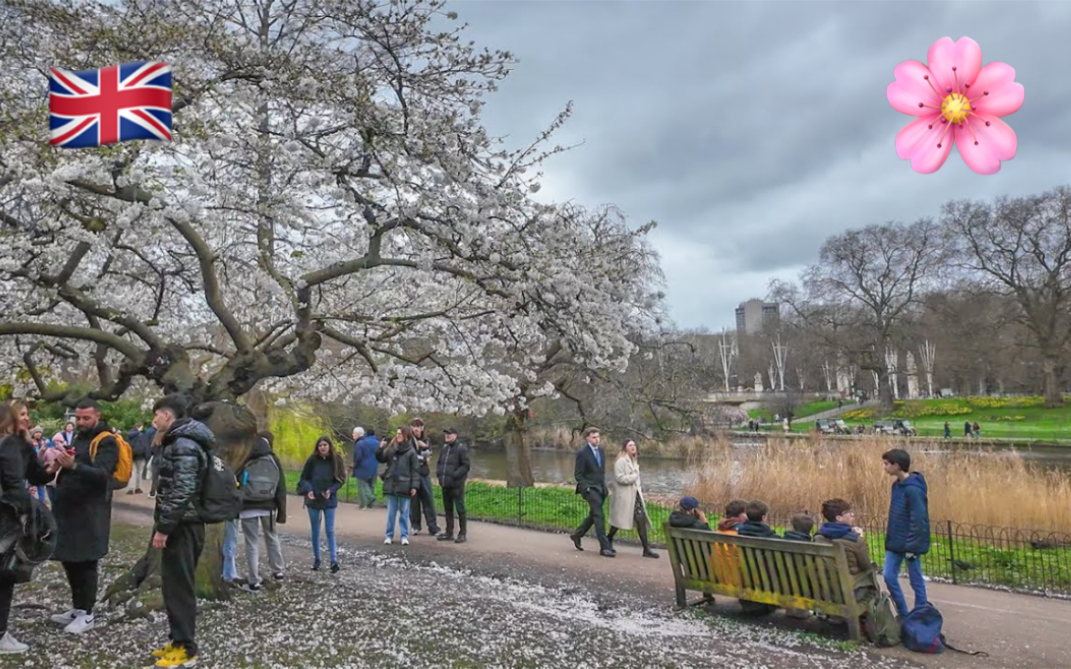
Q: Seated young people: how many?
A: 5